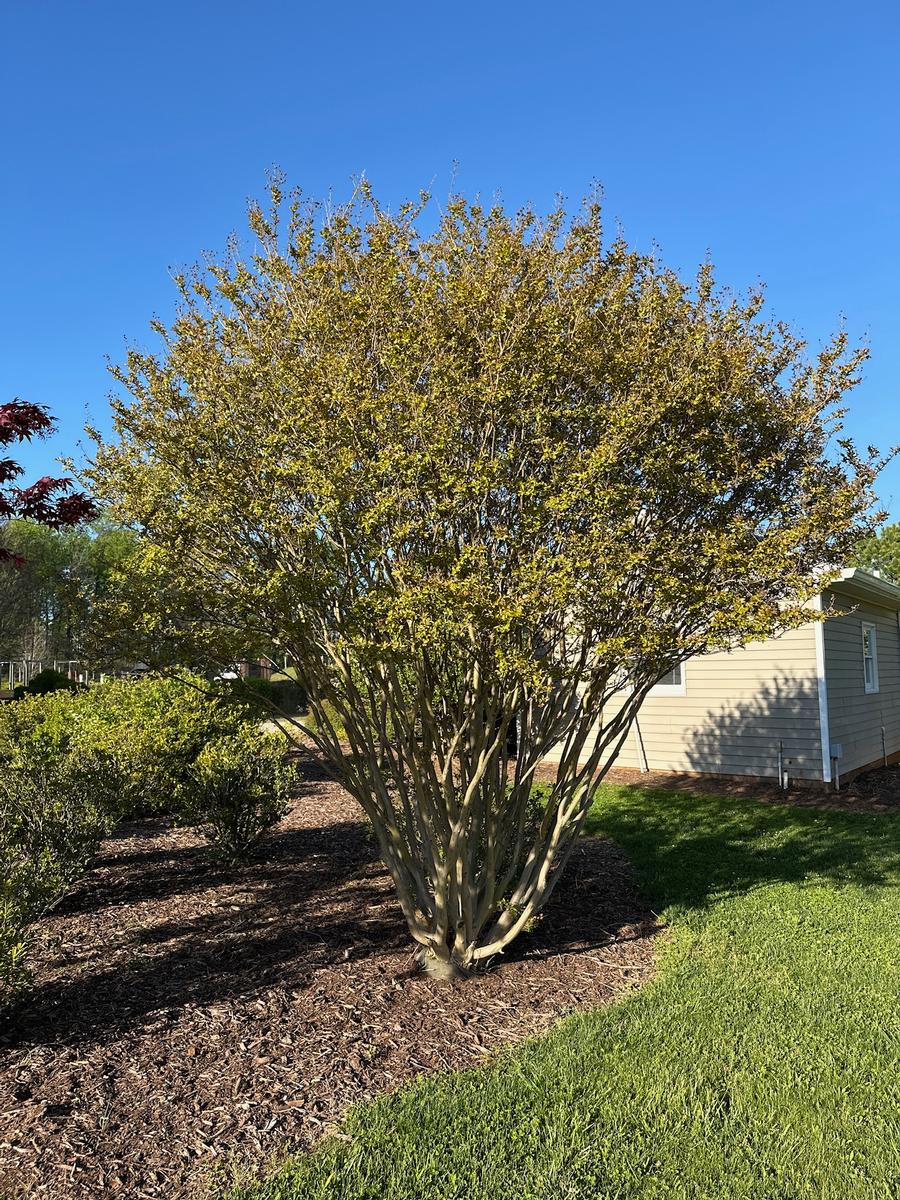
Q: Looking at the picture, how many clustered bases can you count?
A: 1